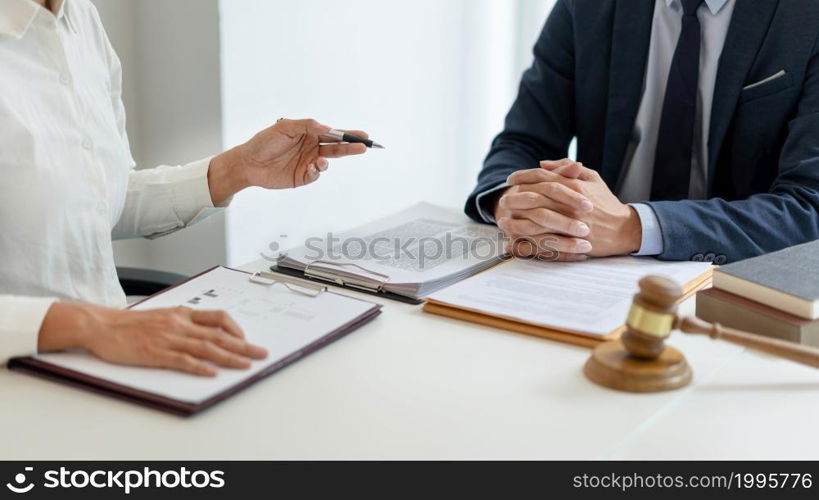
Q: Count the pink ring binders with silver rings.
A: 0